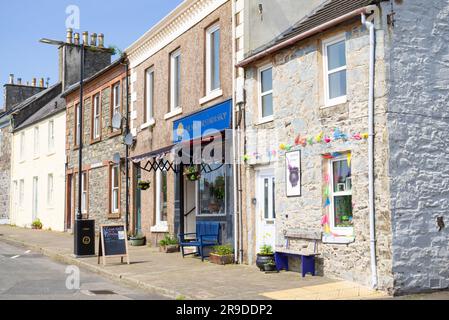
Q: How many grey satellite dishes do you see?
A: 3